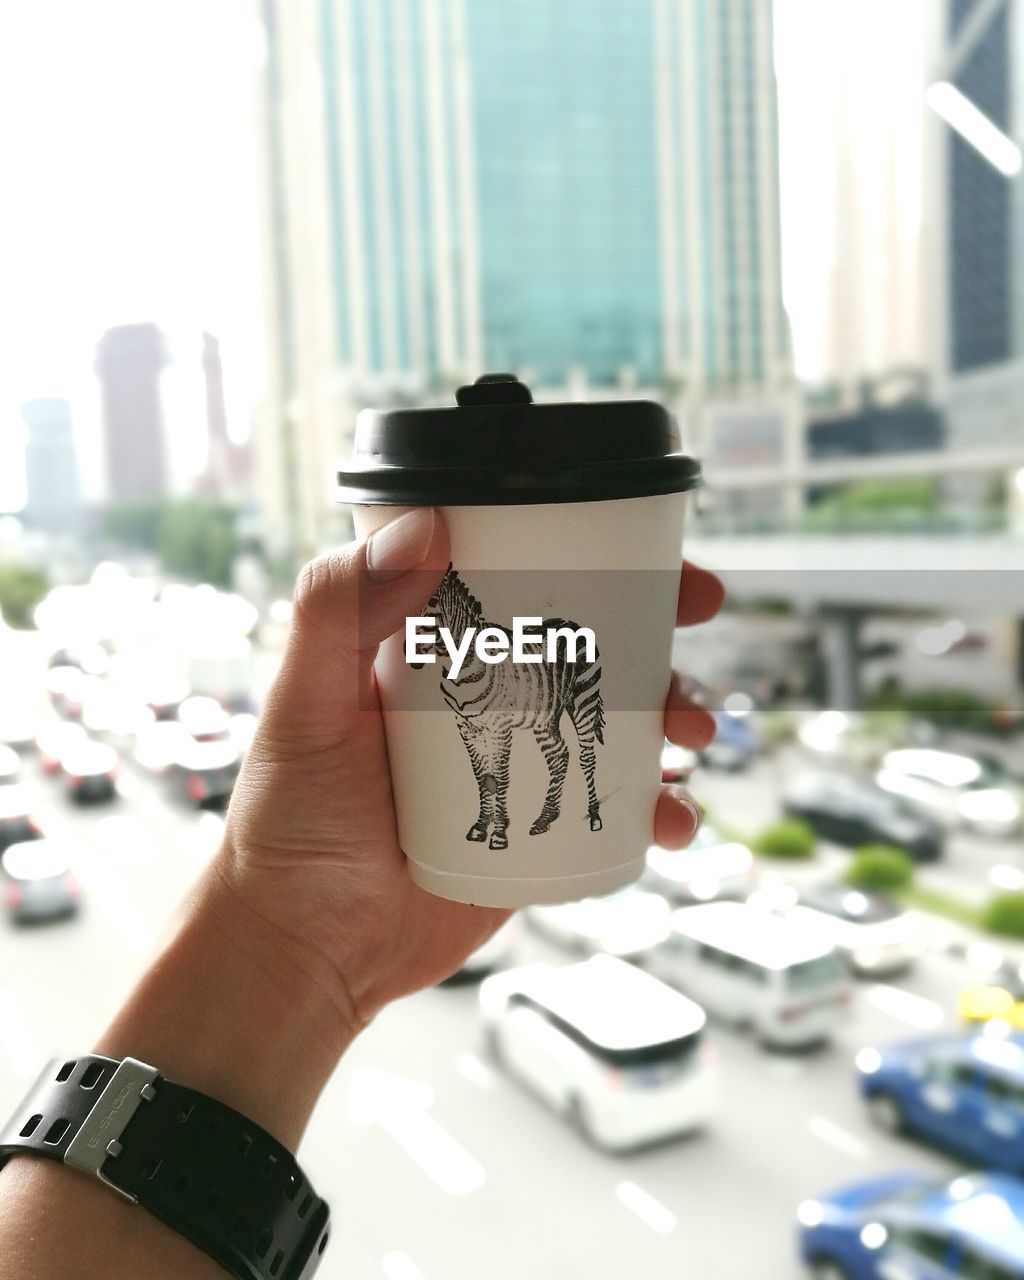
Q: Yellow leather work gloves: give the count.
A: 0